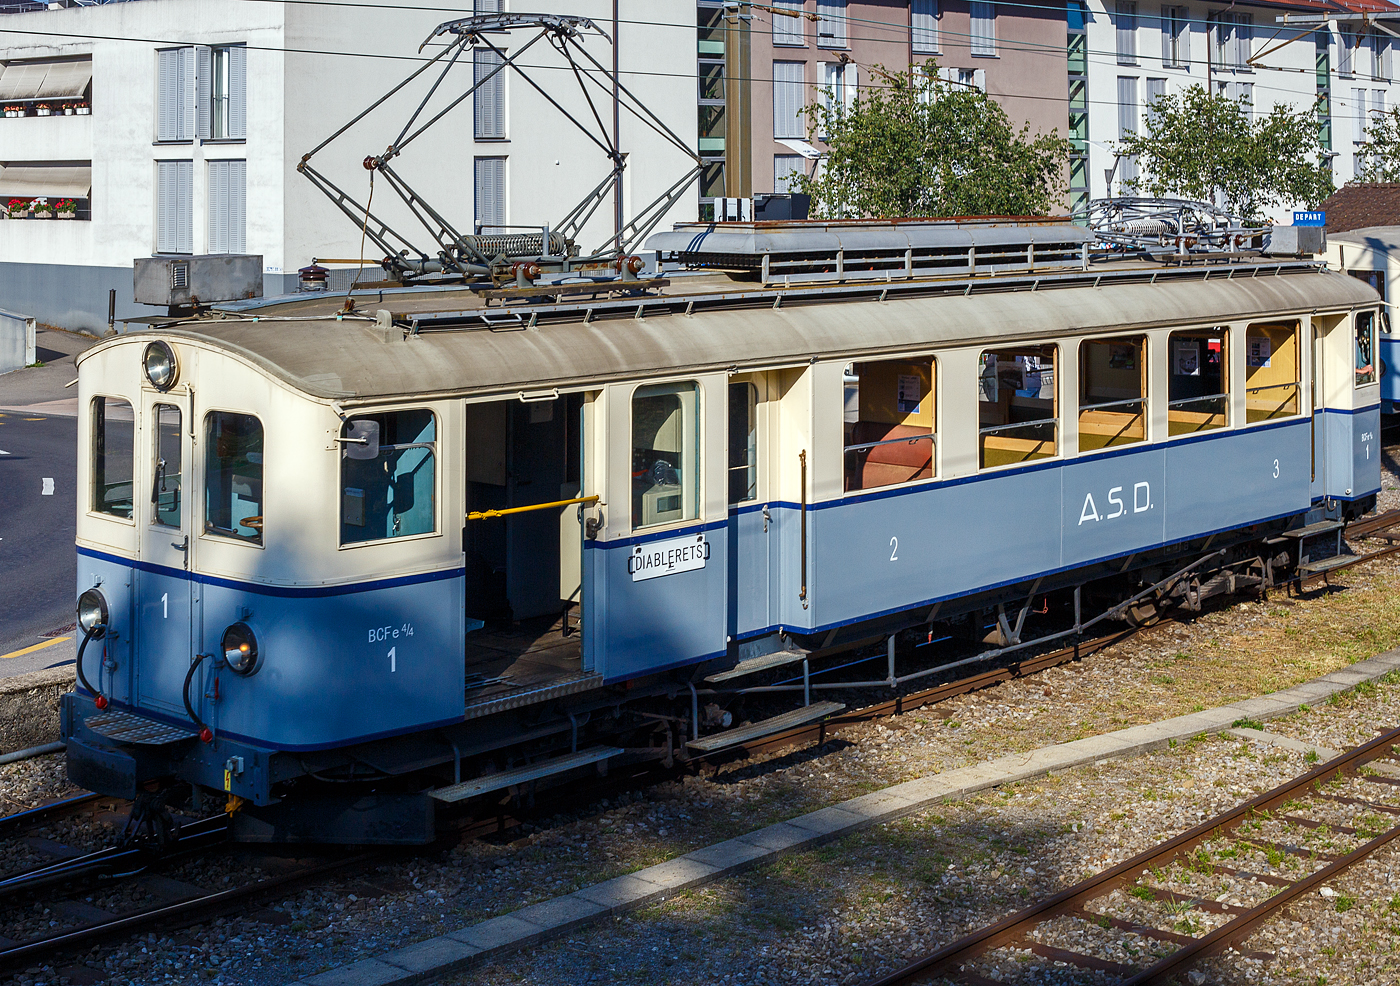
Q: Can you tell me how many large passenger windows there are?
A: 5